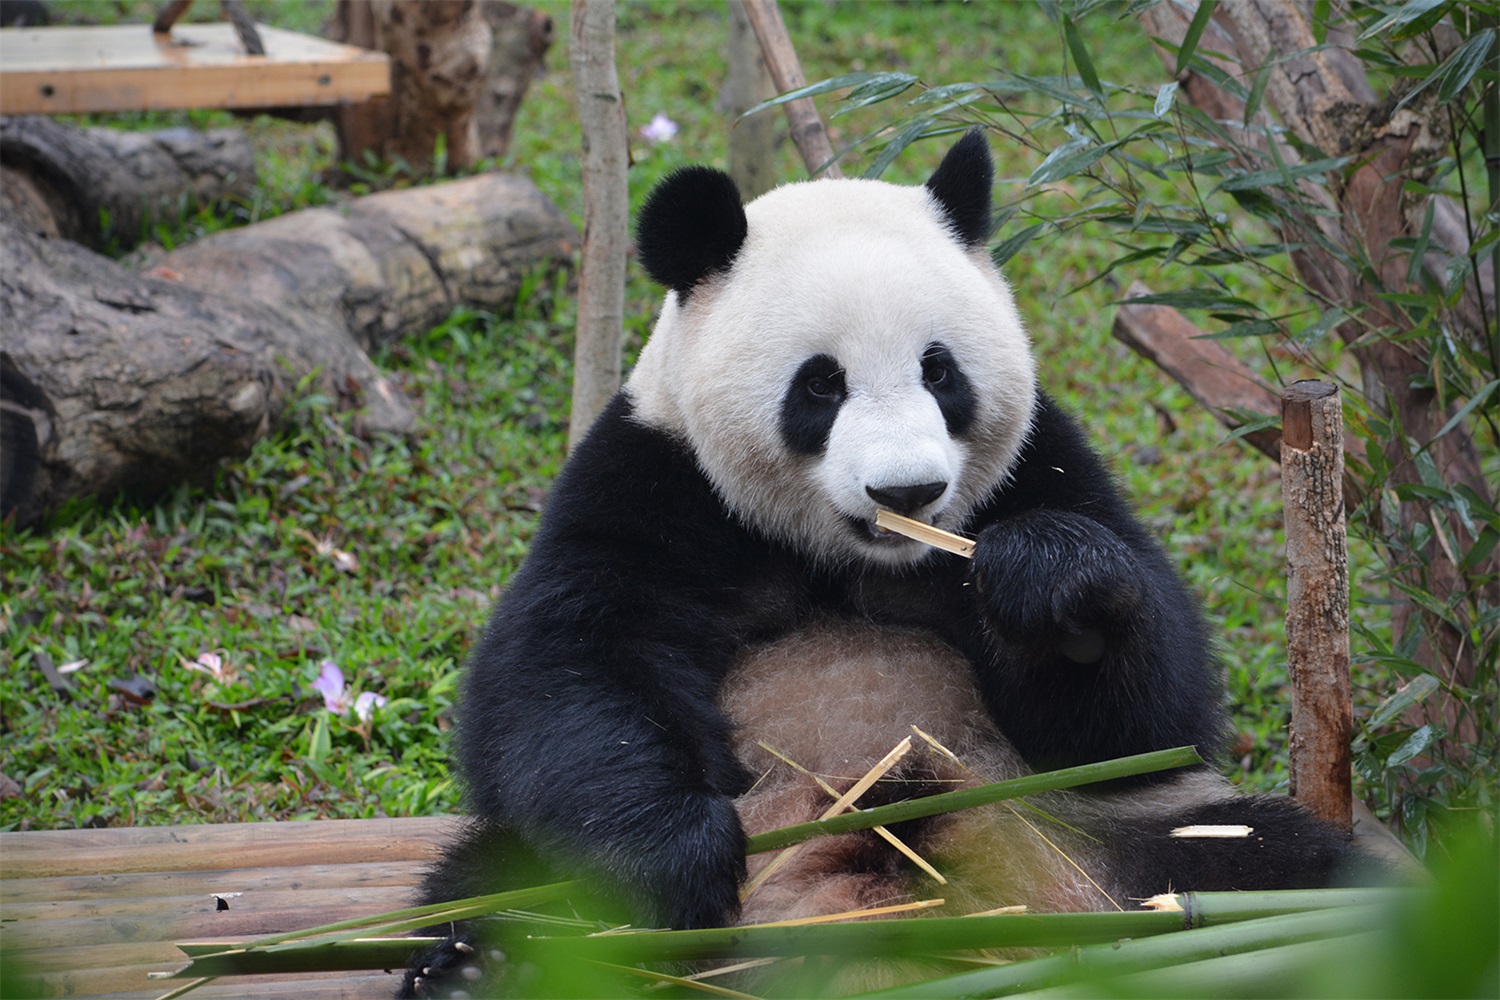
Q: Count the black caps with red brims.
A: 0